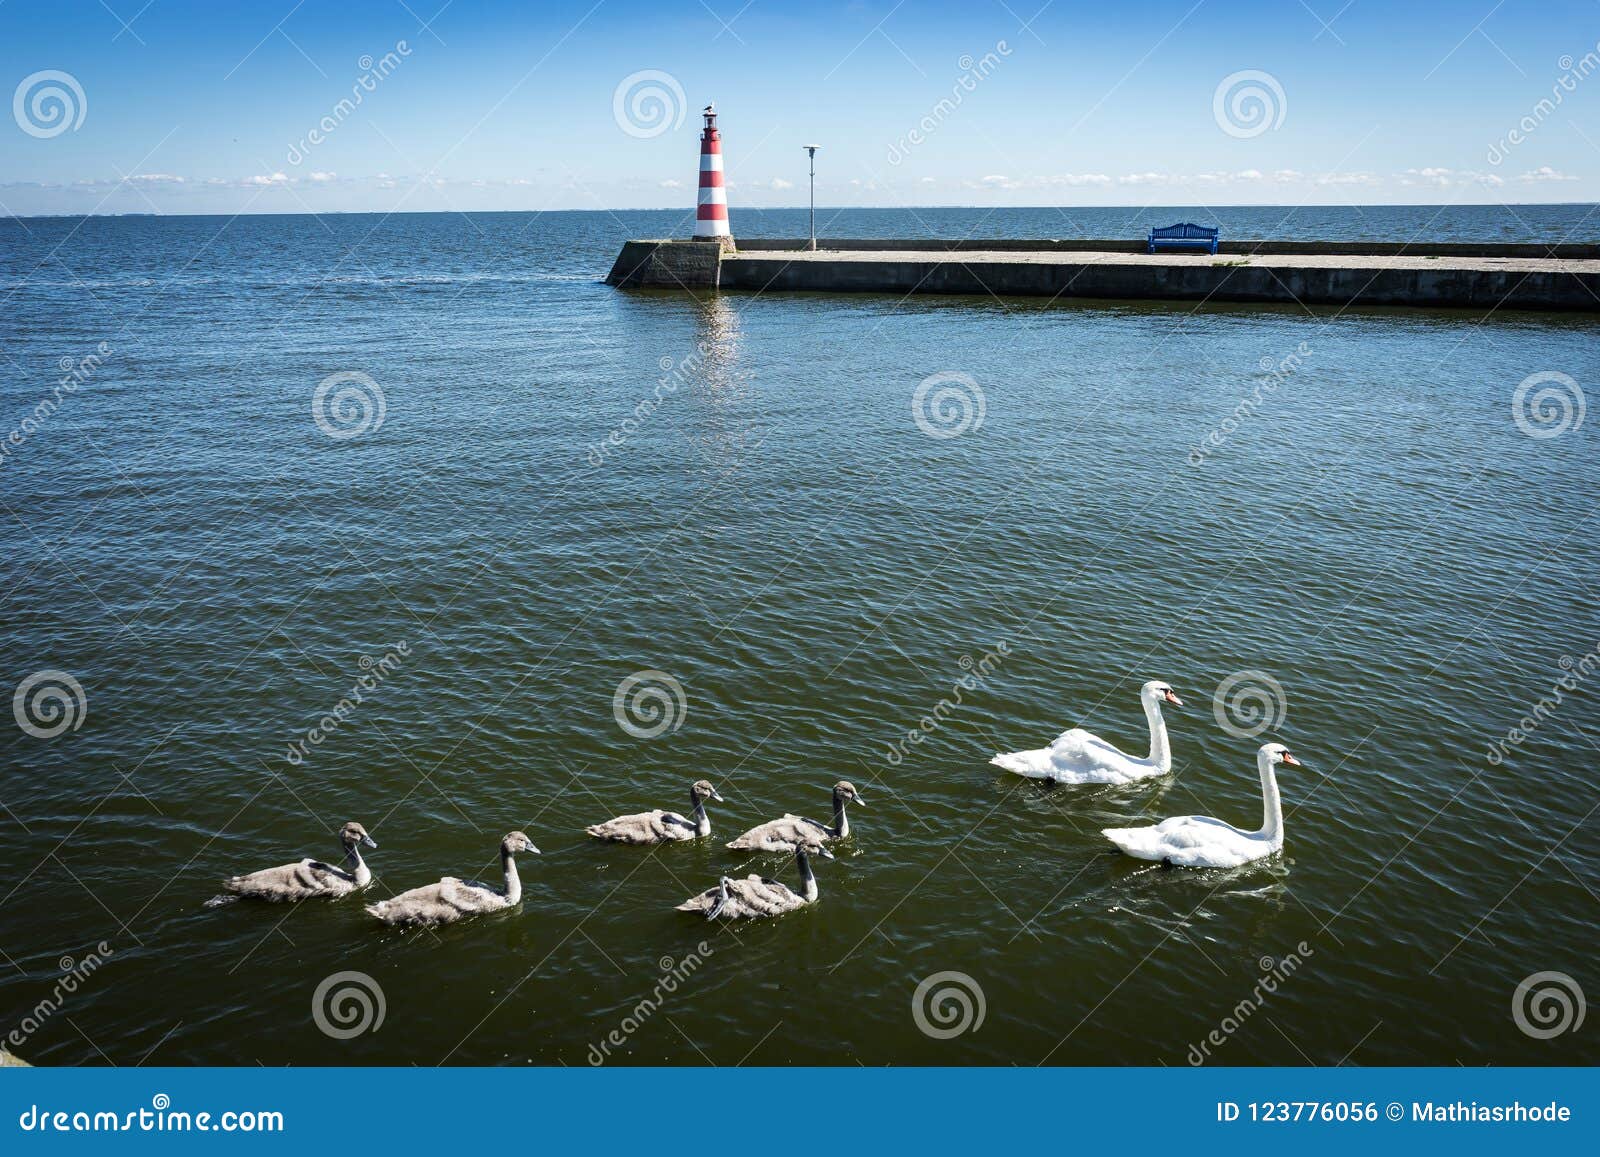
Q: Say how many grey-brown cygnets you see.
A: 5